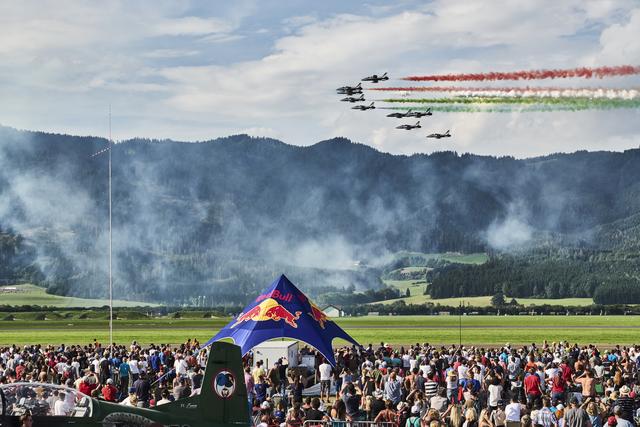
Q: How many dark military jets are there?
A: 9